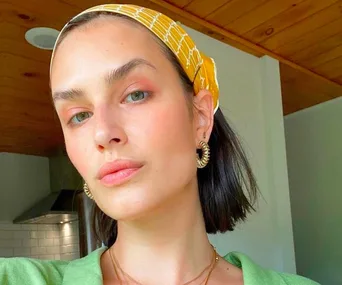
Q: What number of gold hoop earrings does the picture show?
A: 2